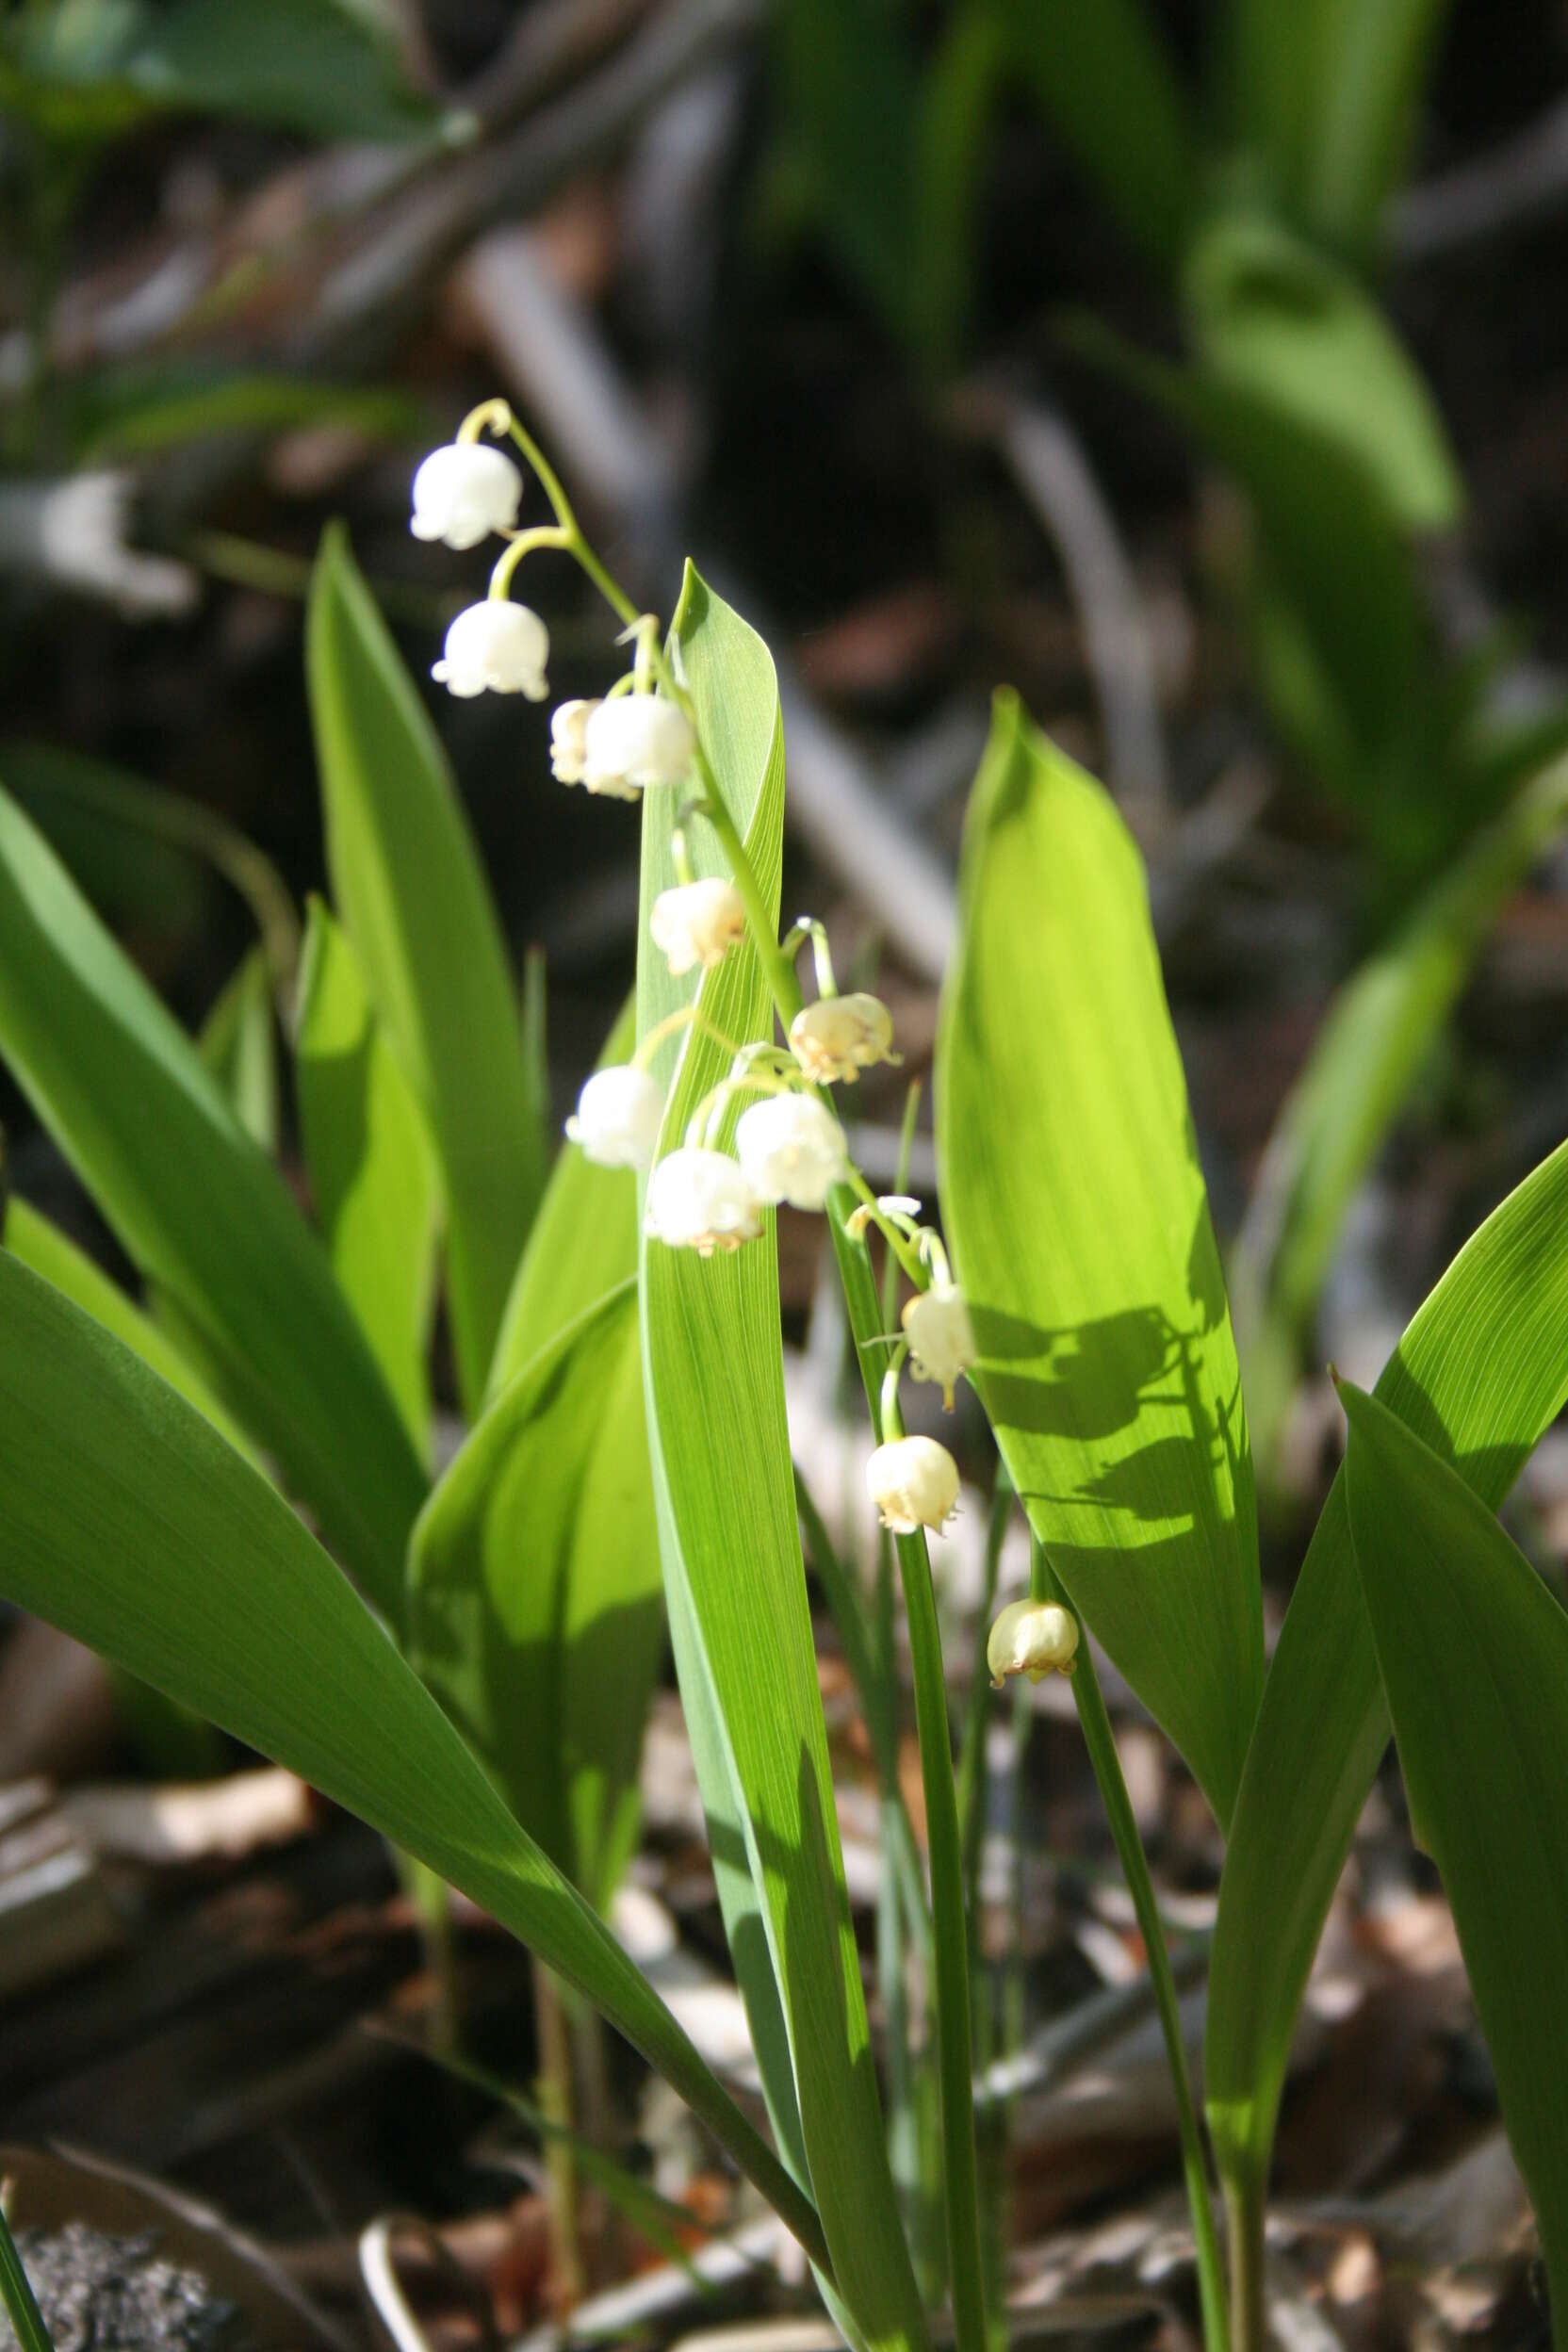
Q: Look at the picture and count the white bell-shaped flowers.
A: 12